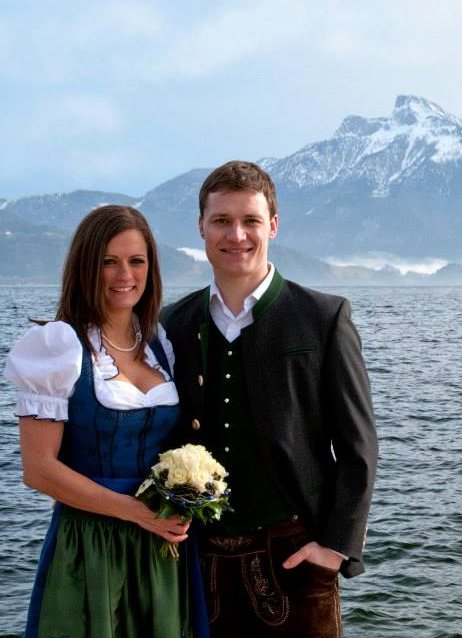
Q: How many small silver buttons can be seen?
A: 5